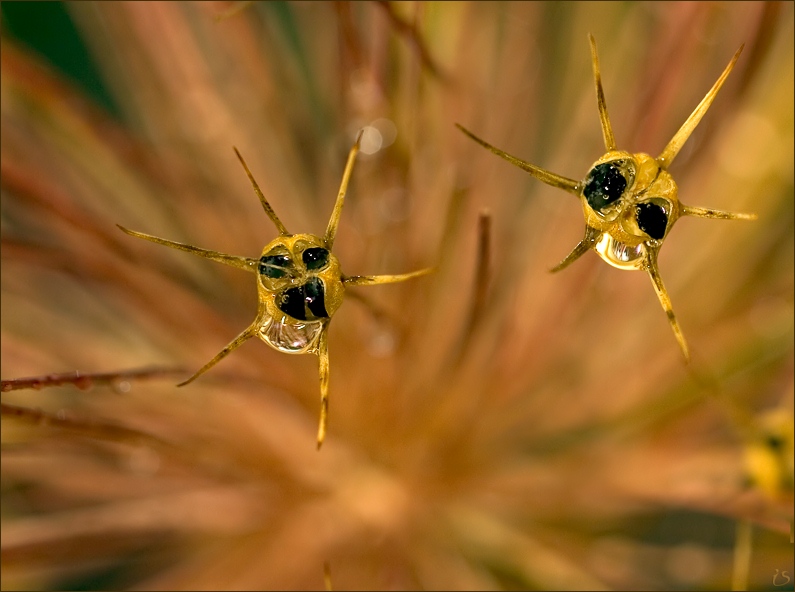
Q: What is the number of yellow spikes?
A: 12